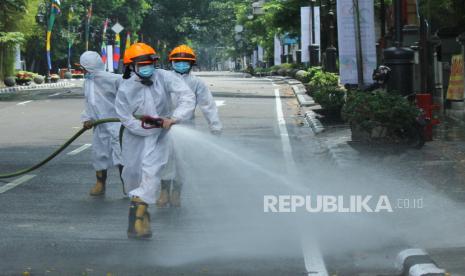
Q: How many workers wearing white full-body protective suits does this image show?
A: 3